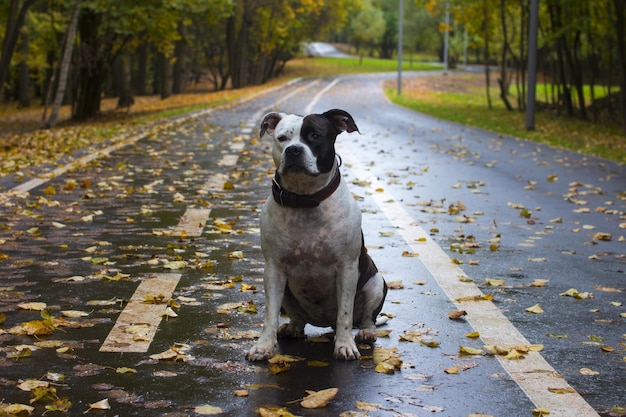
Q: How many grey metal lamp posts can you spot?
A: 4